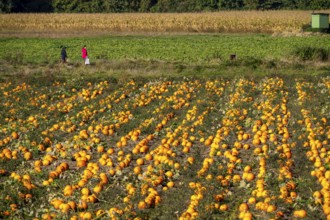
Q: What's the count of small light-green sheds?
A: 1